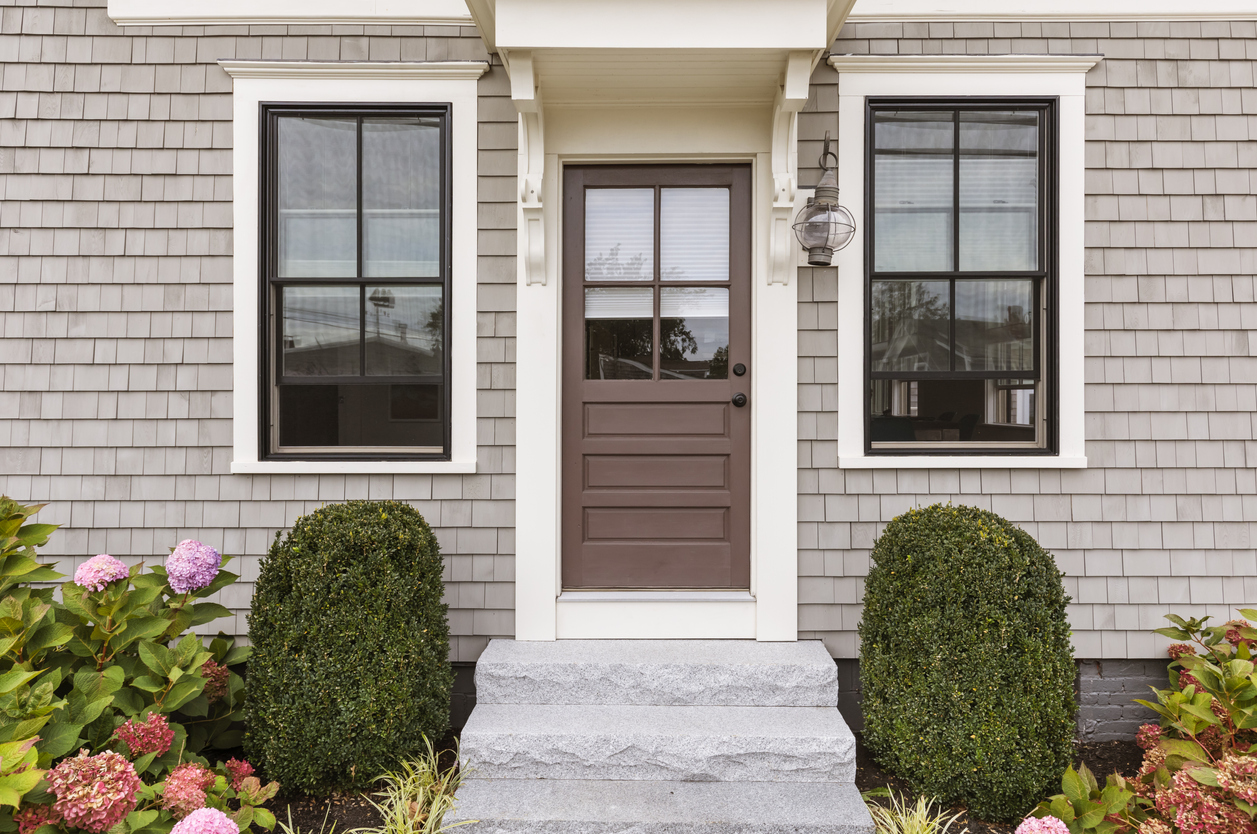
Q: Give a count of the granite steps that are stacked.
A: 3